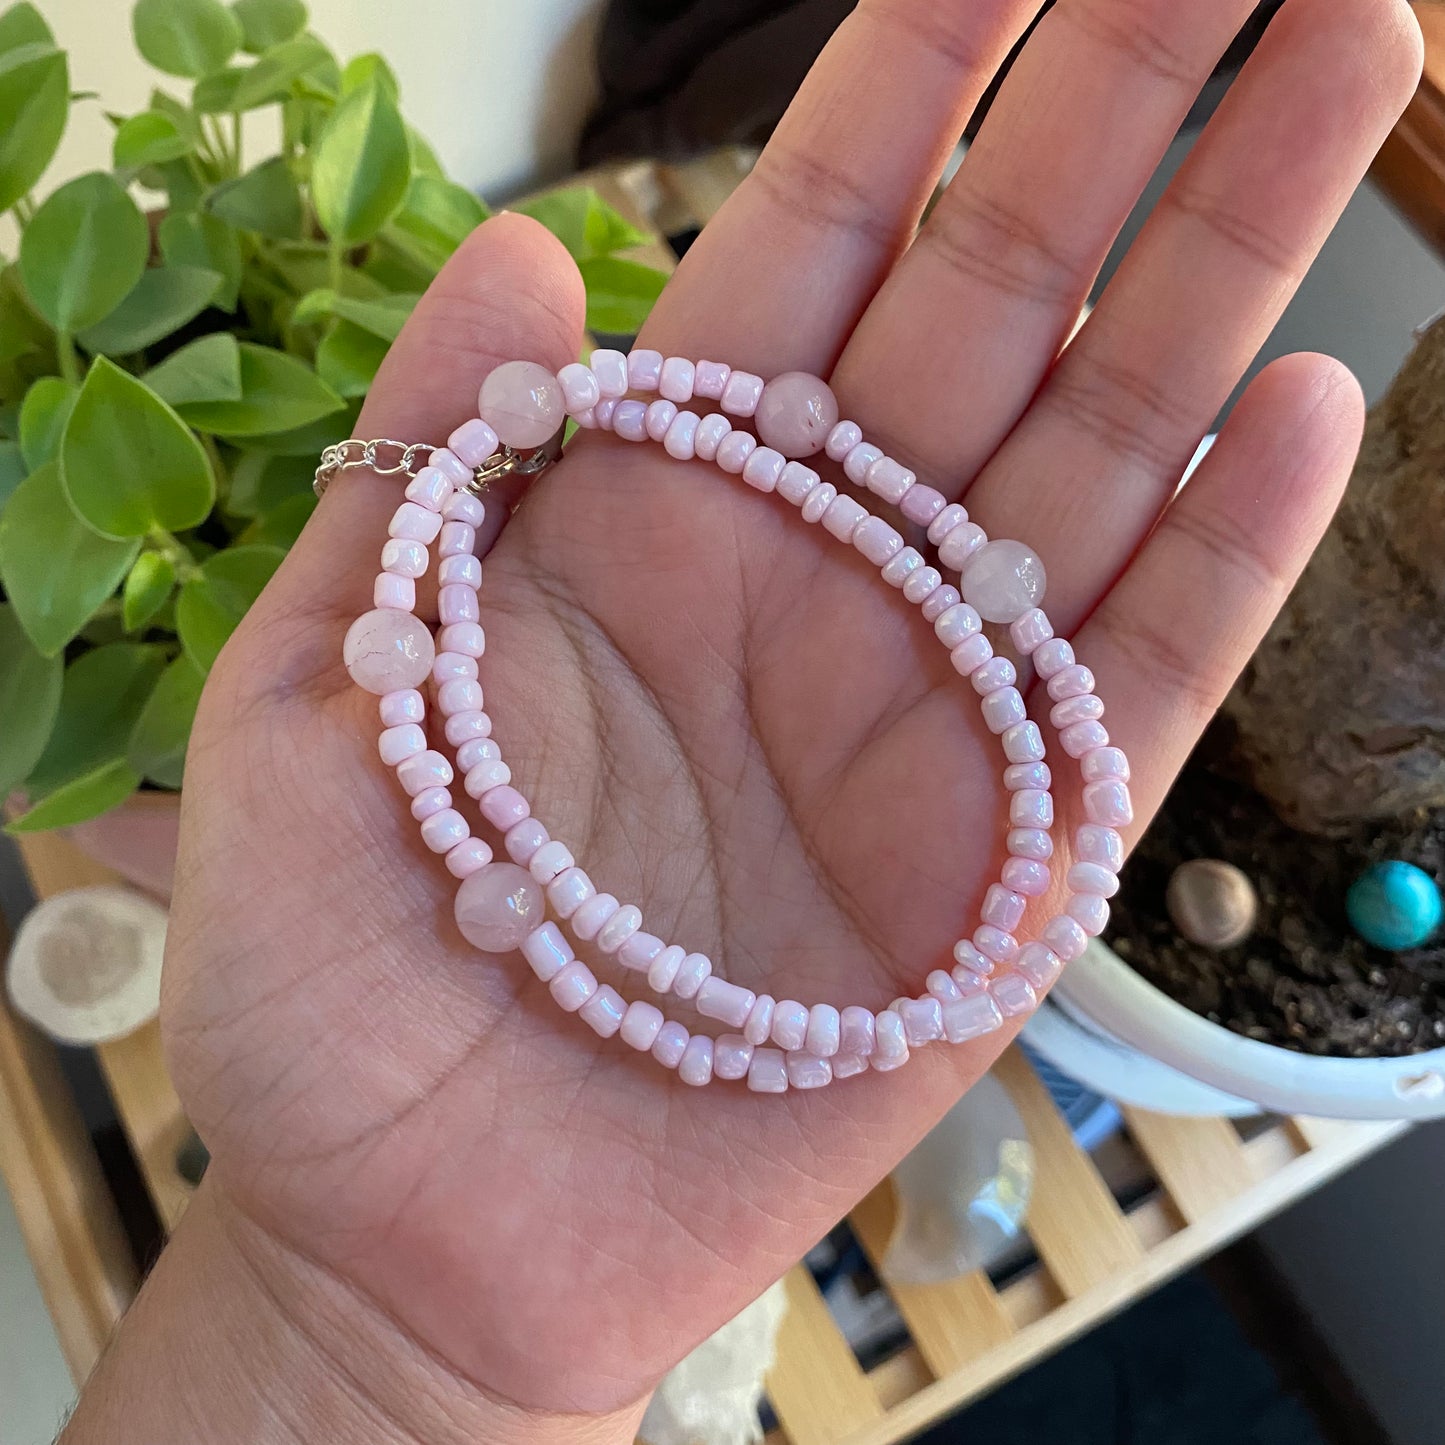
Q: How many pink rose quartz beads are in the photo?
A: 5